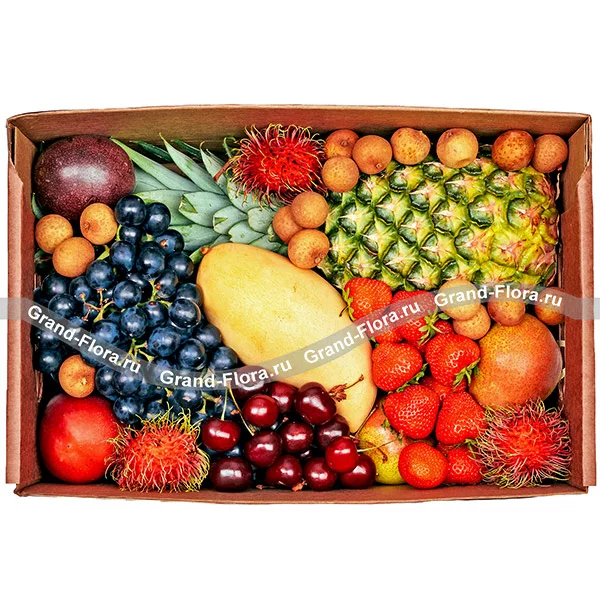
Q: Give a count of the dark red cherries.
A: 13